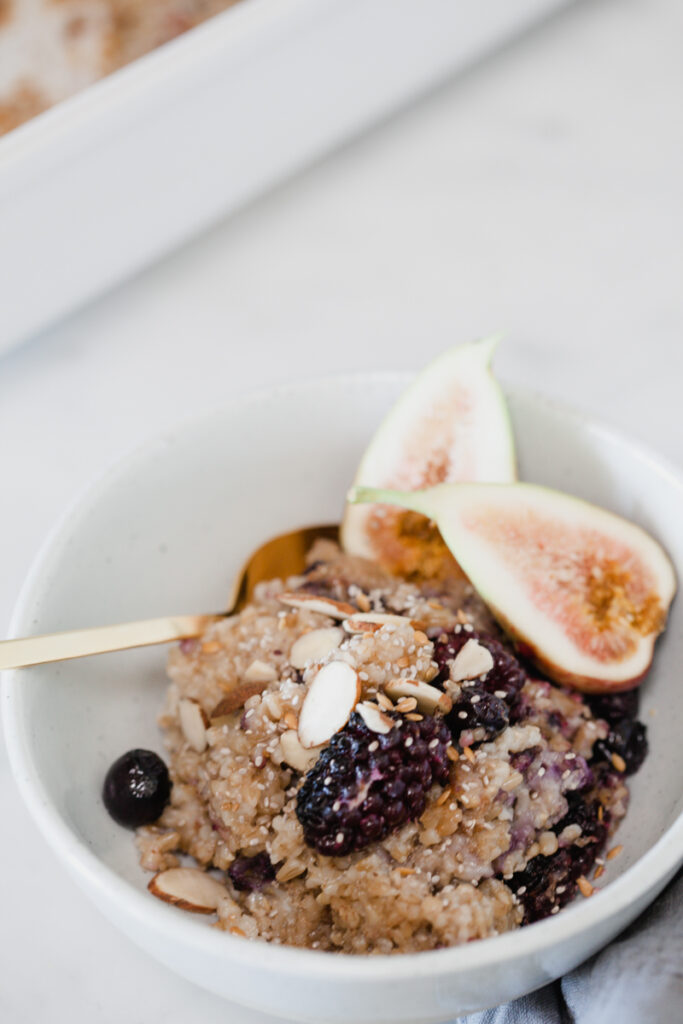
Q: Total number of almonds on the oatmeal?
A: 12